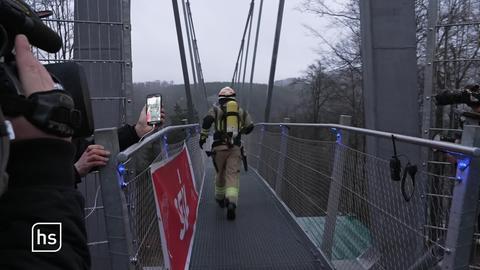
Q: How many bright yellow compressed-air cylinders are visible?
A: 1